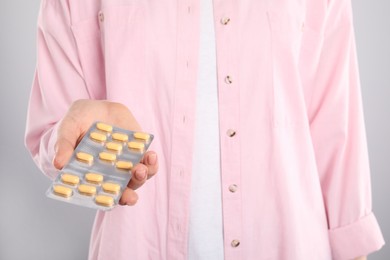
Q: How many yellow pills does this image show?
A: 15